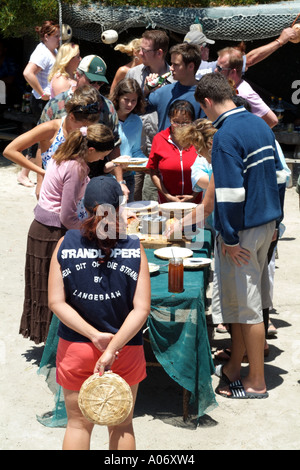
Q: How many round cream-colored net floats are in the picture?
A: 2